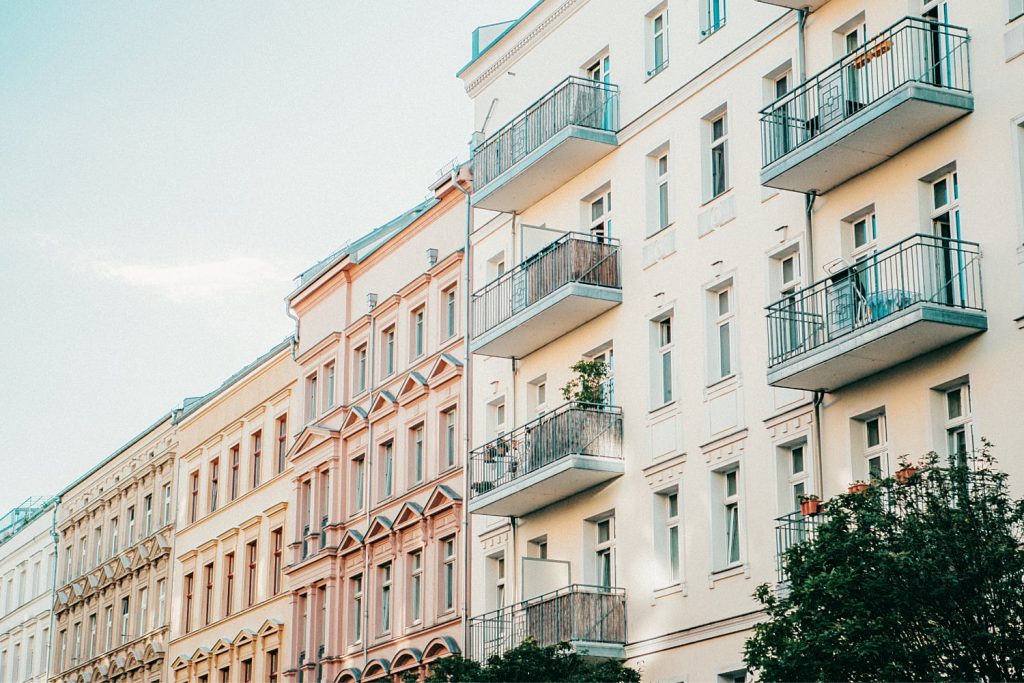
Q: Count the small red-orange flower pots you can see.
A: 3